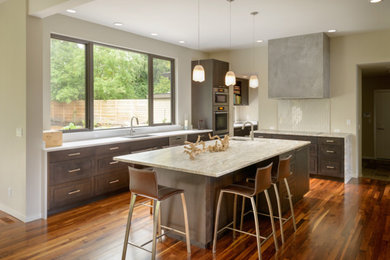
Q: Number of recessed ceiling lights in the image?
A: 7